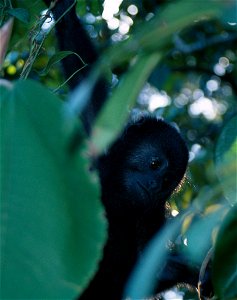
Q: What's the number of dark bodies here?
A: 1